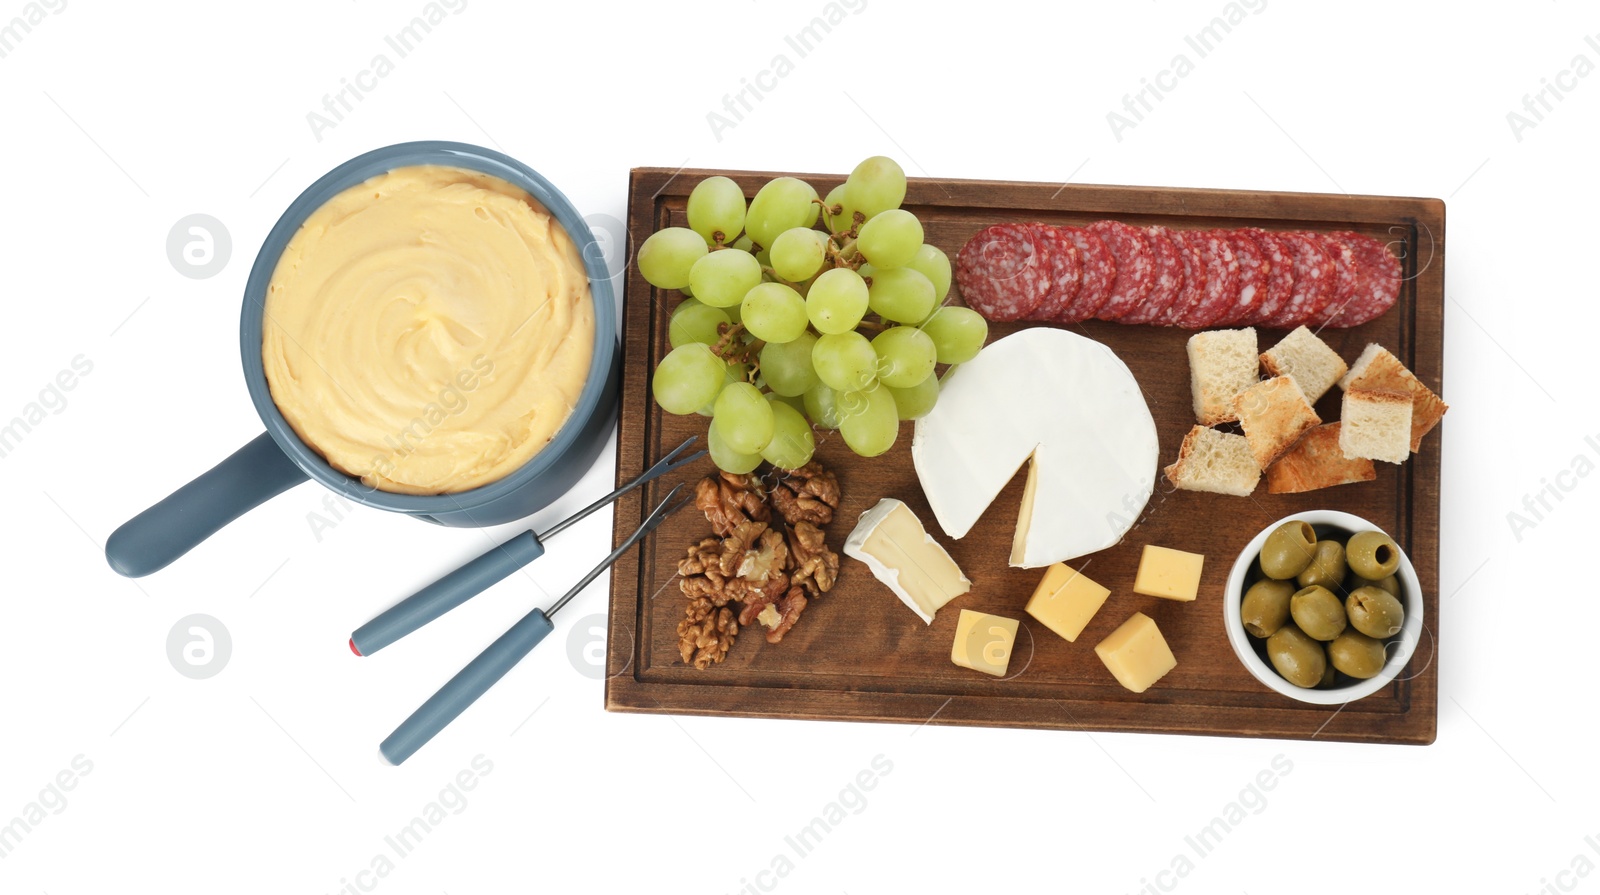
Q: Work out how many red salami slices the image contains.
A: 12